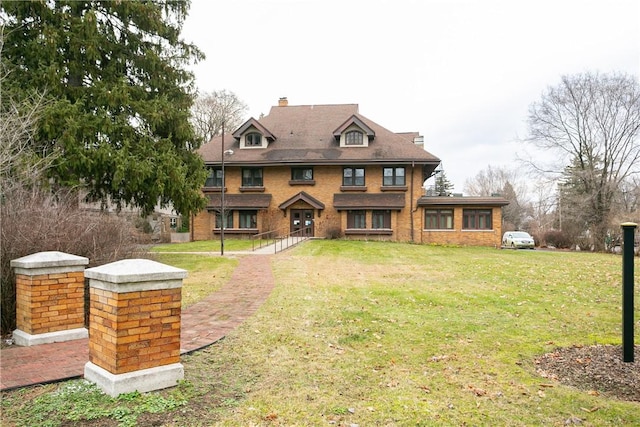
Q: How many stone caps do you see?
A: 2